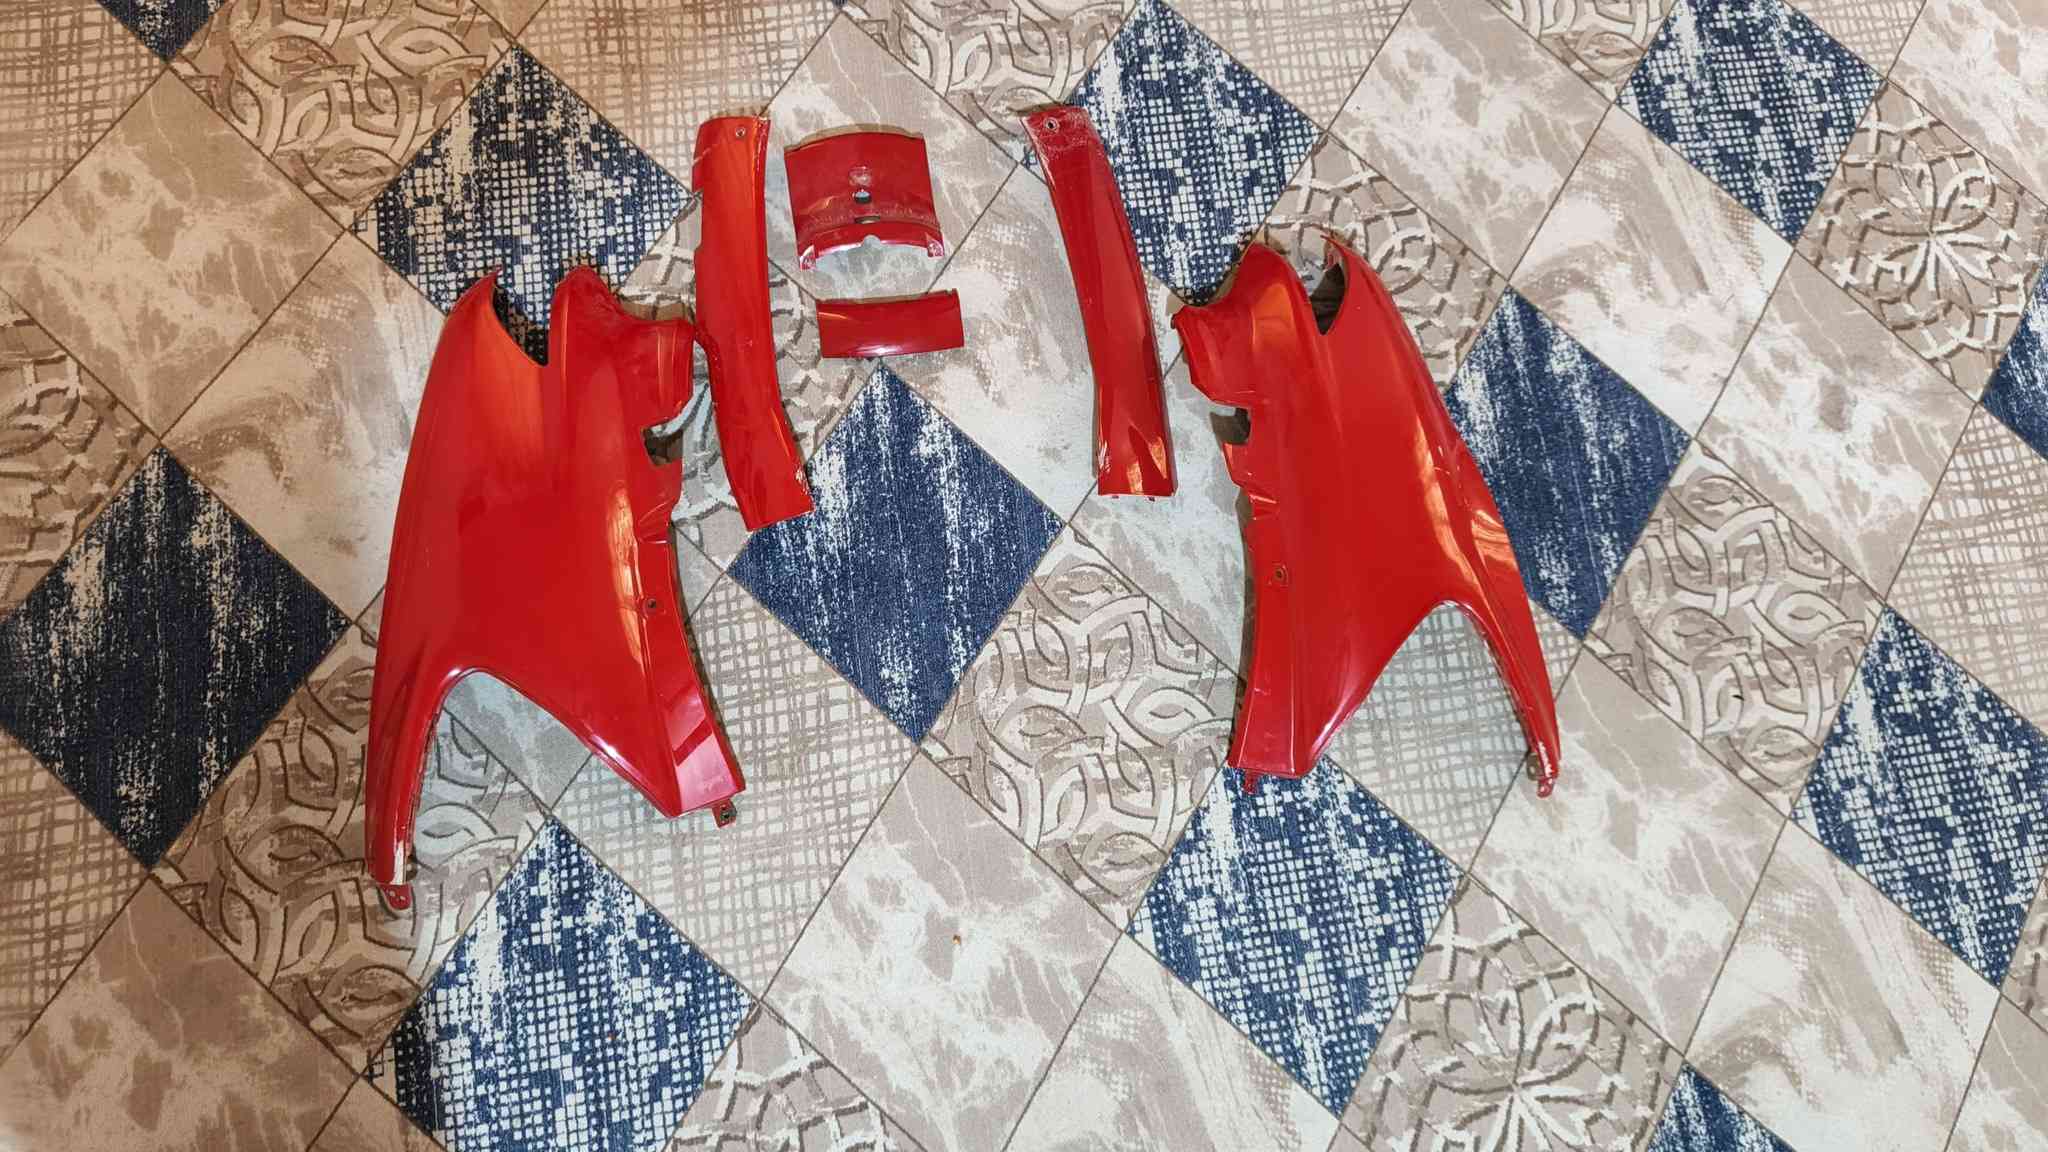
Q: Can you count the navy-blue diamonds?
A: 12